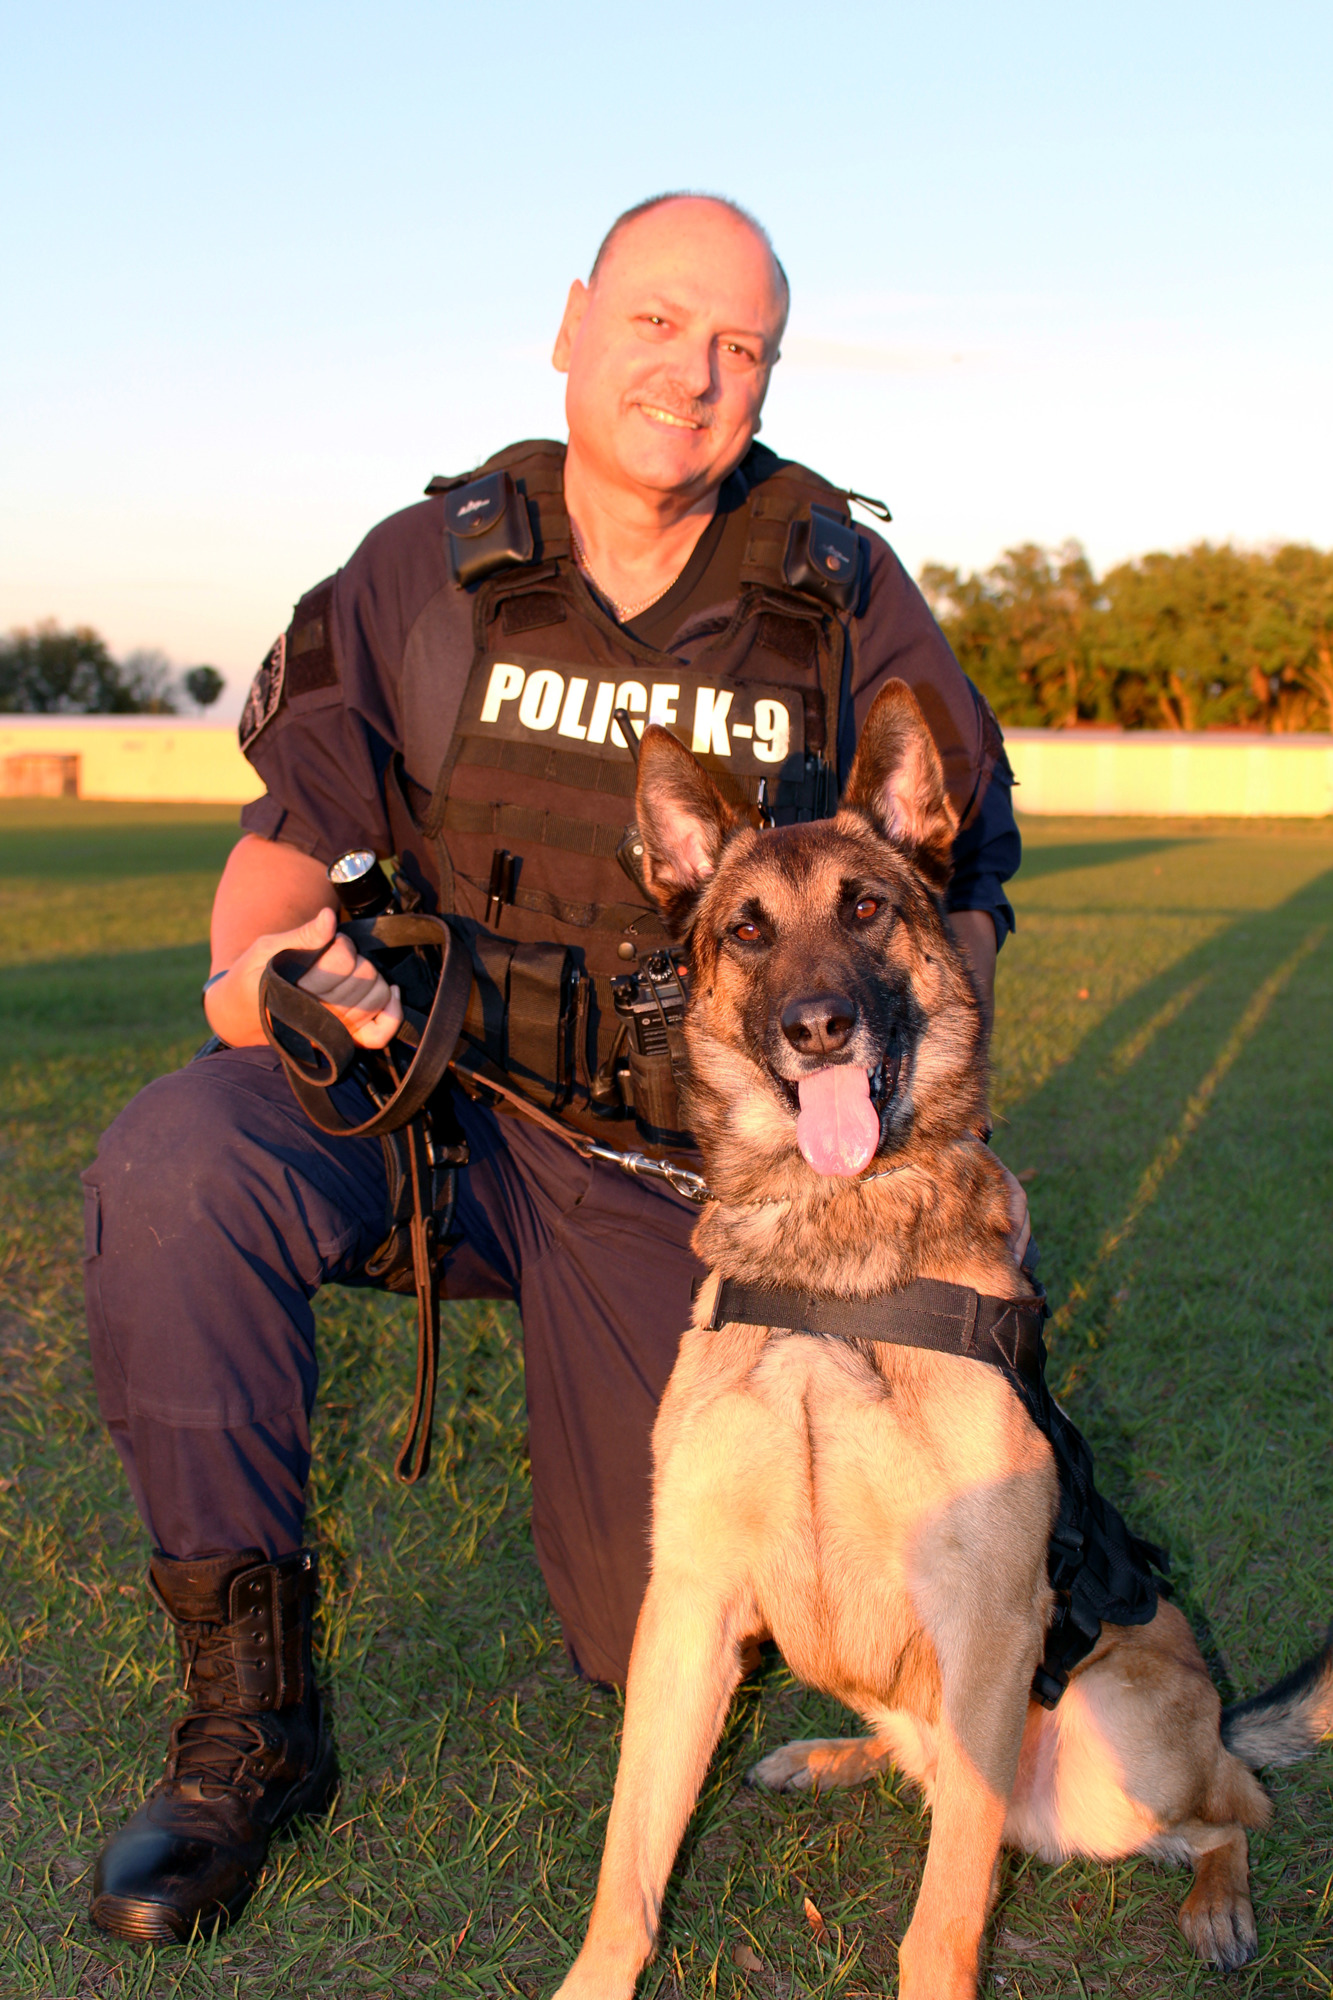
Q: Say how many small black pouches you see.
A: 2